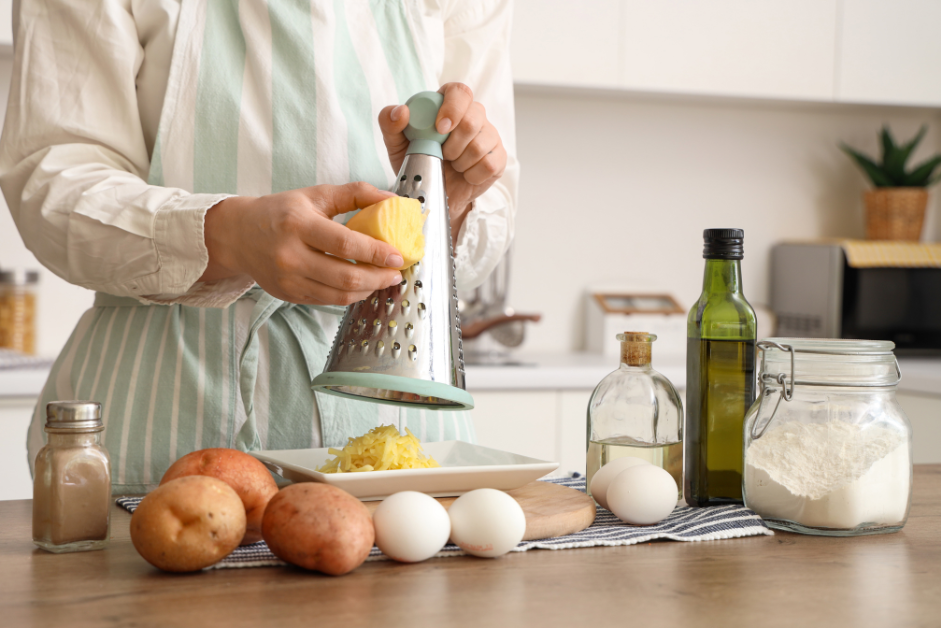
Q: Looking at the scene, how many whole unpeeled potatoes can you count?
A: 3